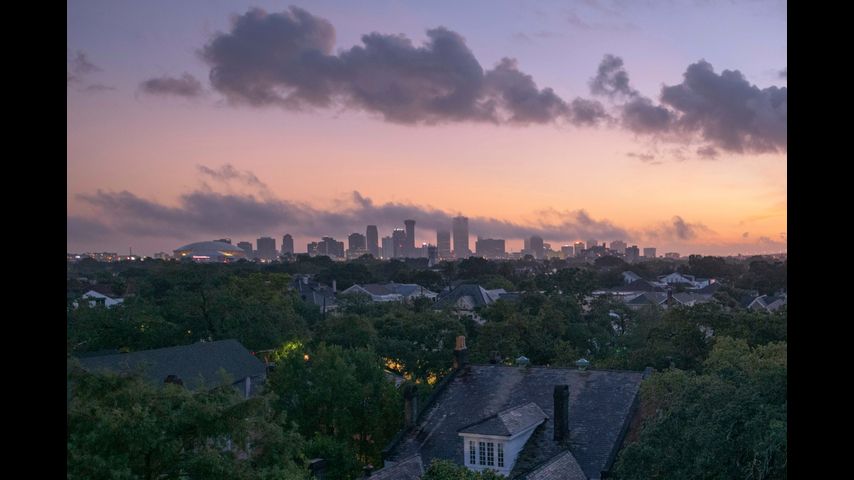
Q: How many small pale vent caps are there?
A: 2